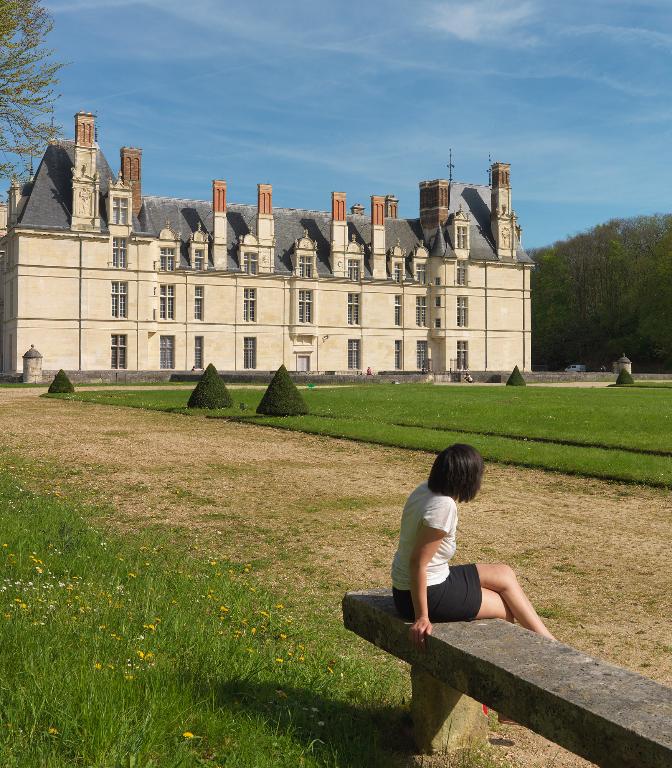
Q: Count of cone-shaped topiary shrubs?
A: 5